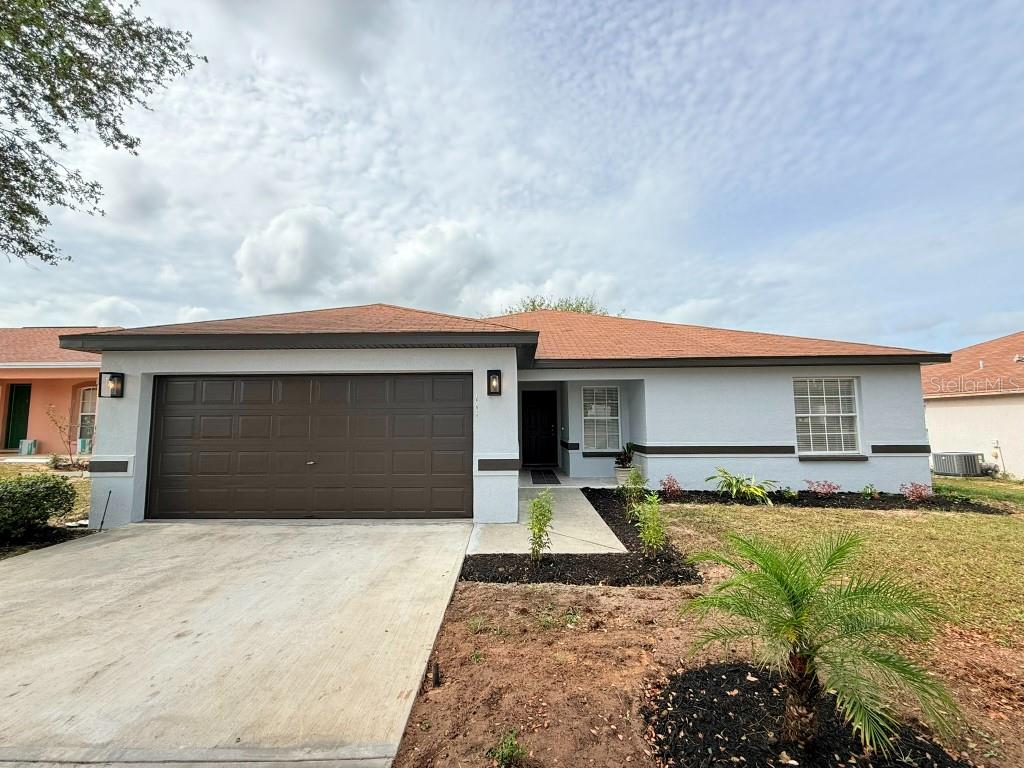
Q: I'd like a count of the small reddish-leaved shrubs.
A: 3